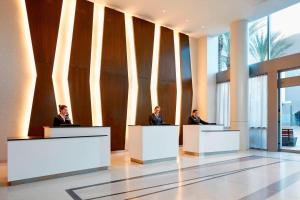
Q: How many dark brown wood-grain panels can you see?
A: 6